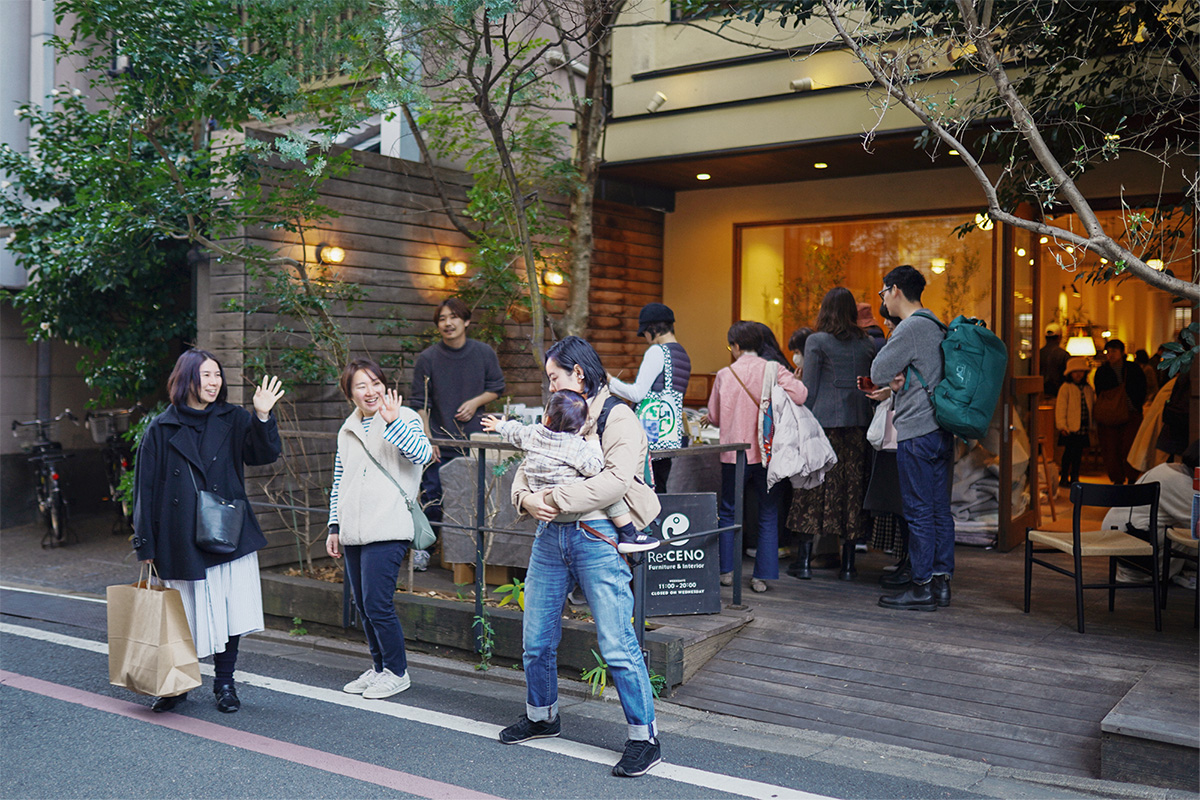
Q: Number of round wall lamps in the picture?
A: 3